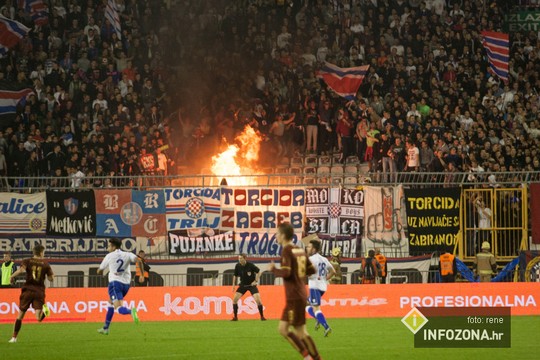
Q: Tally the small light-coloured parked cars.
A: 0